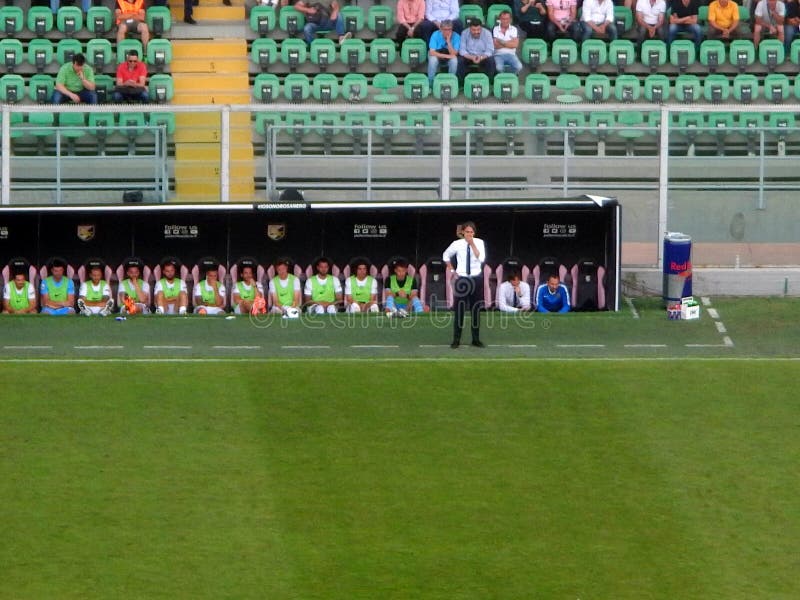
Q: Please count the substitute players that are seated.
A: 11